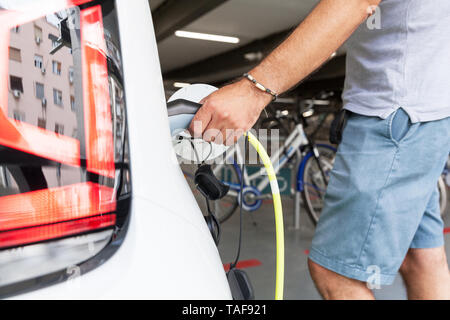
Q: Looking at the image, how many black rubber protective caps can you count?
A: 3